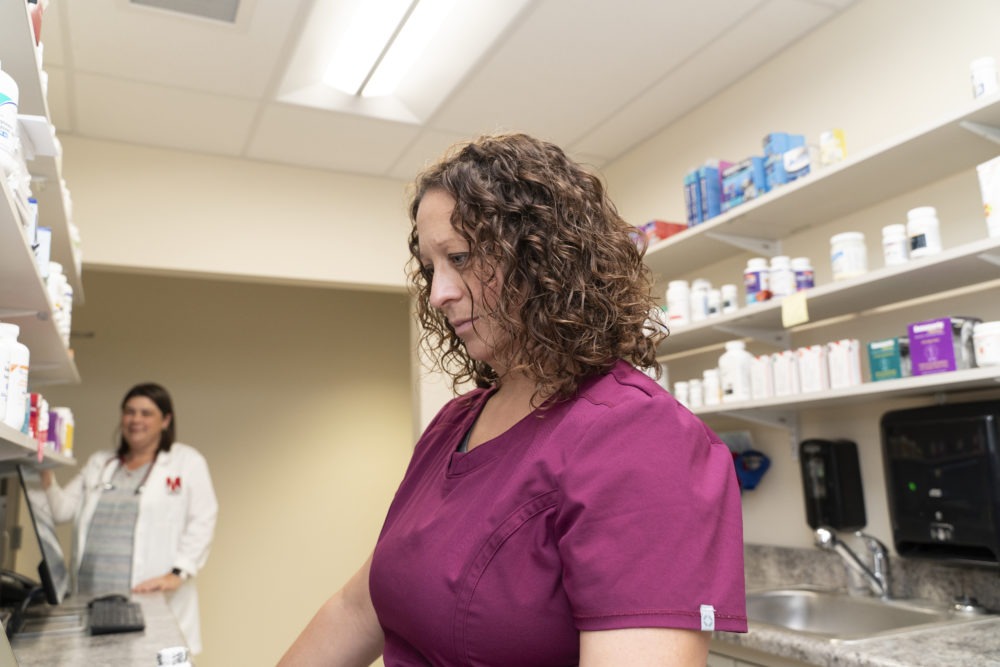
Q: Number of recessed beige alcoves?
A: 1